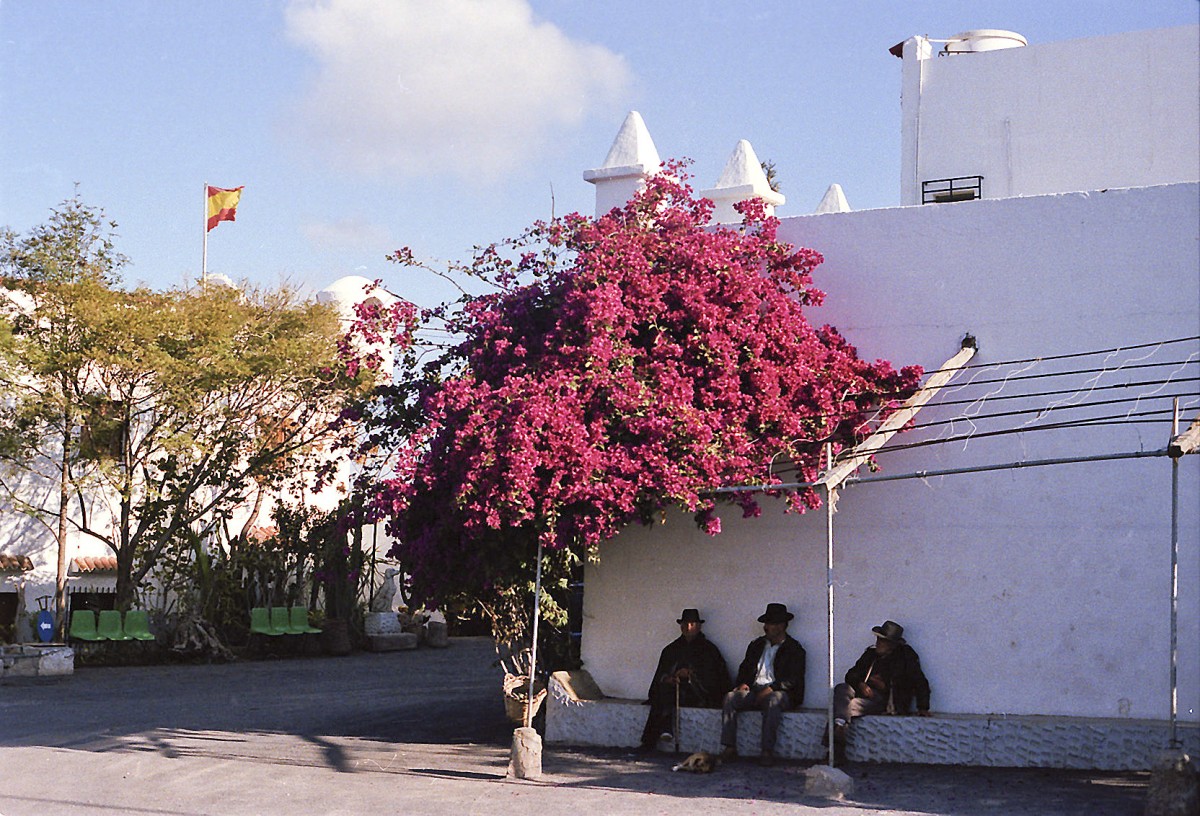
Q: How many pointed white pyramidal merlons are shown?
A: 3